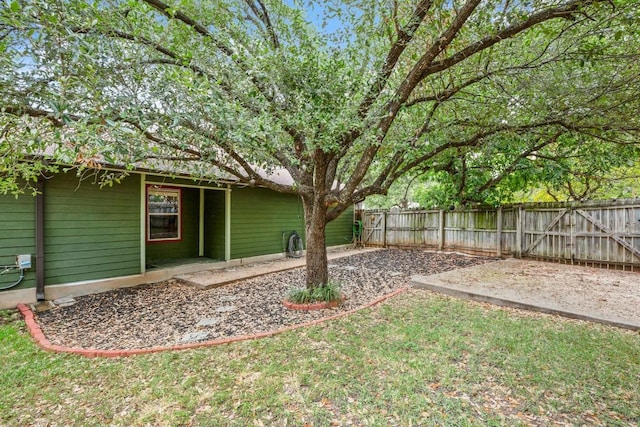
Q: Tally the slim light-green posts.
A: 3